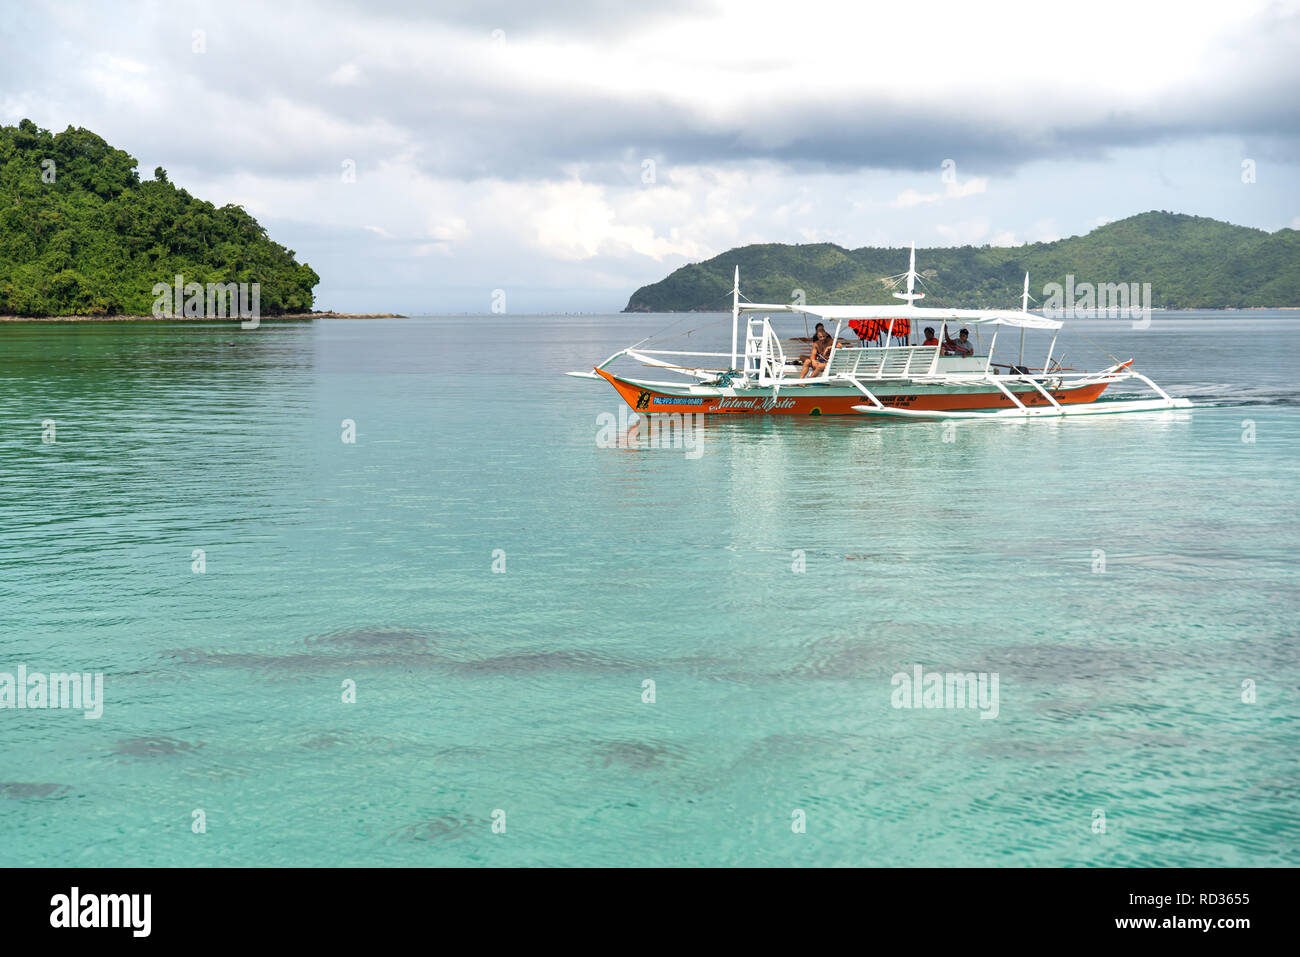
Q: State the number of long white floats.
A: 2